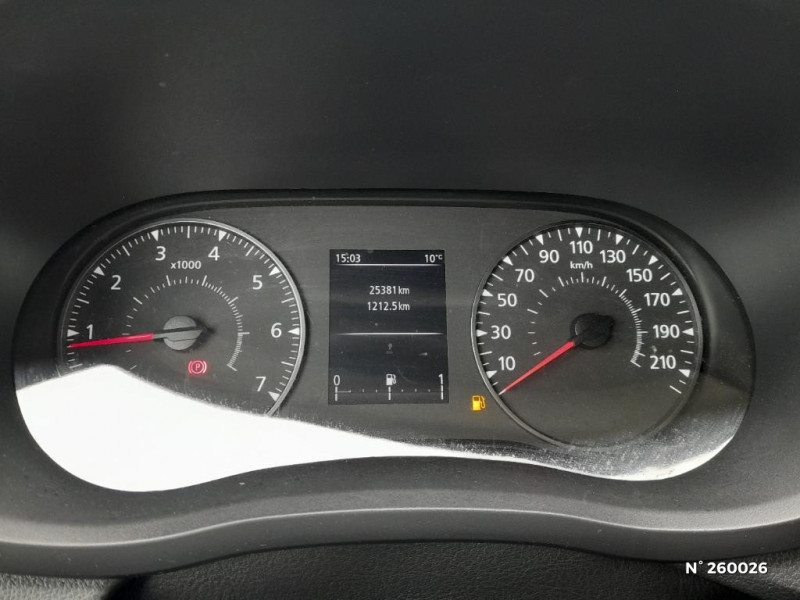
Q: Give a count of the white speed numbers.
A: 11